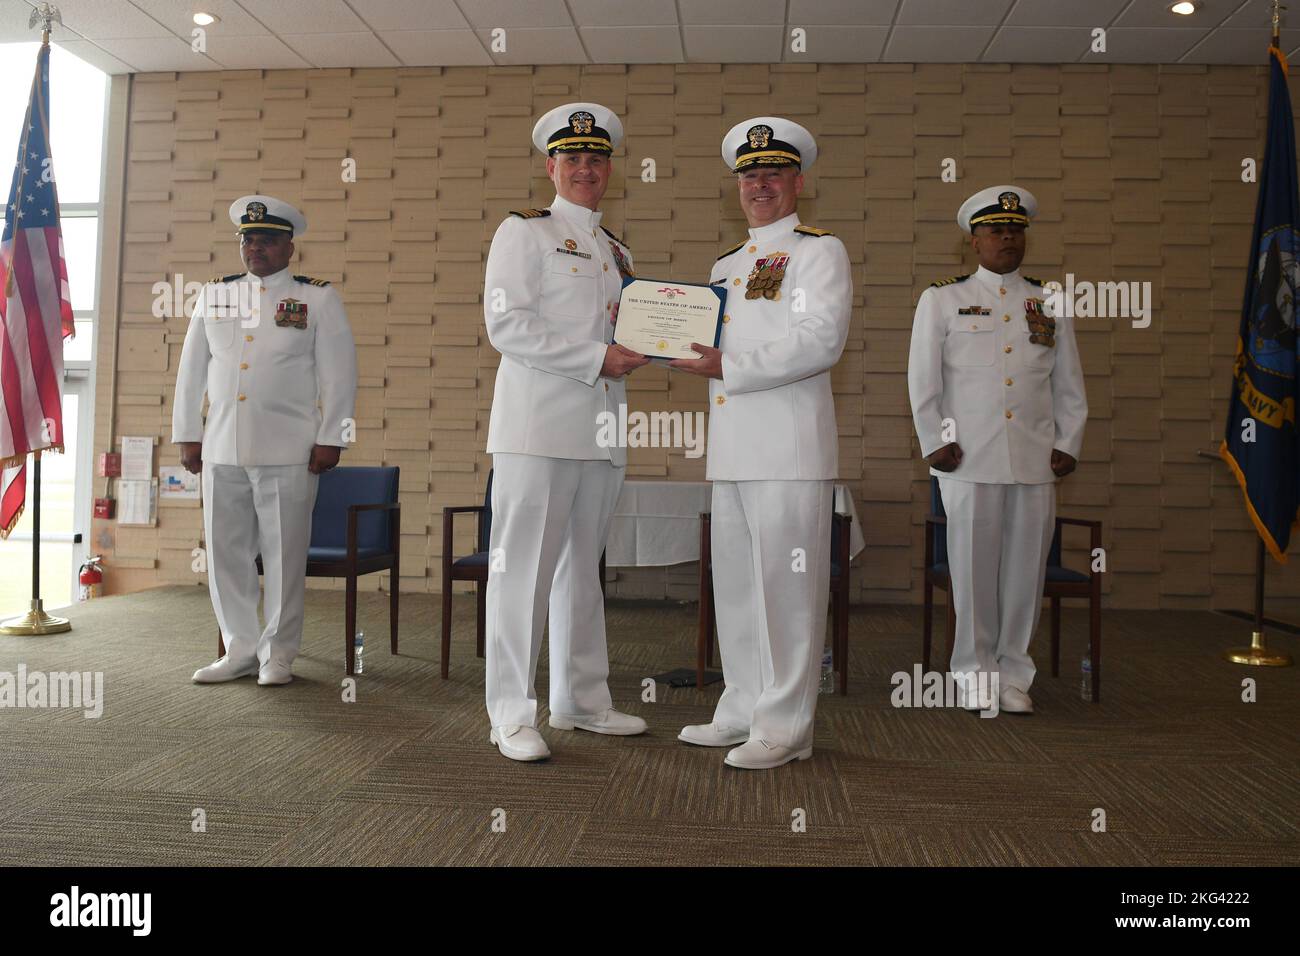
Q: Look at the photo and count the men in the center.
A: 2